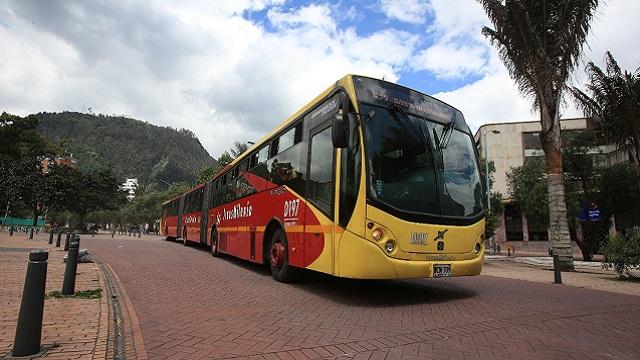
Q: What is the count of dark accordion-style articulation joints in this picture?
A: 2